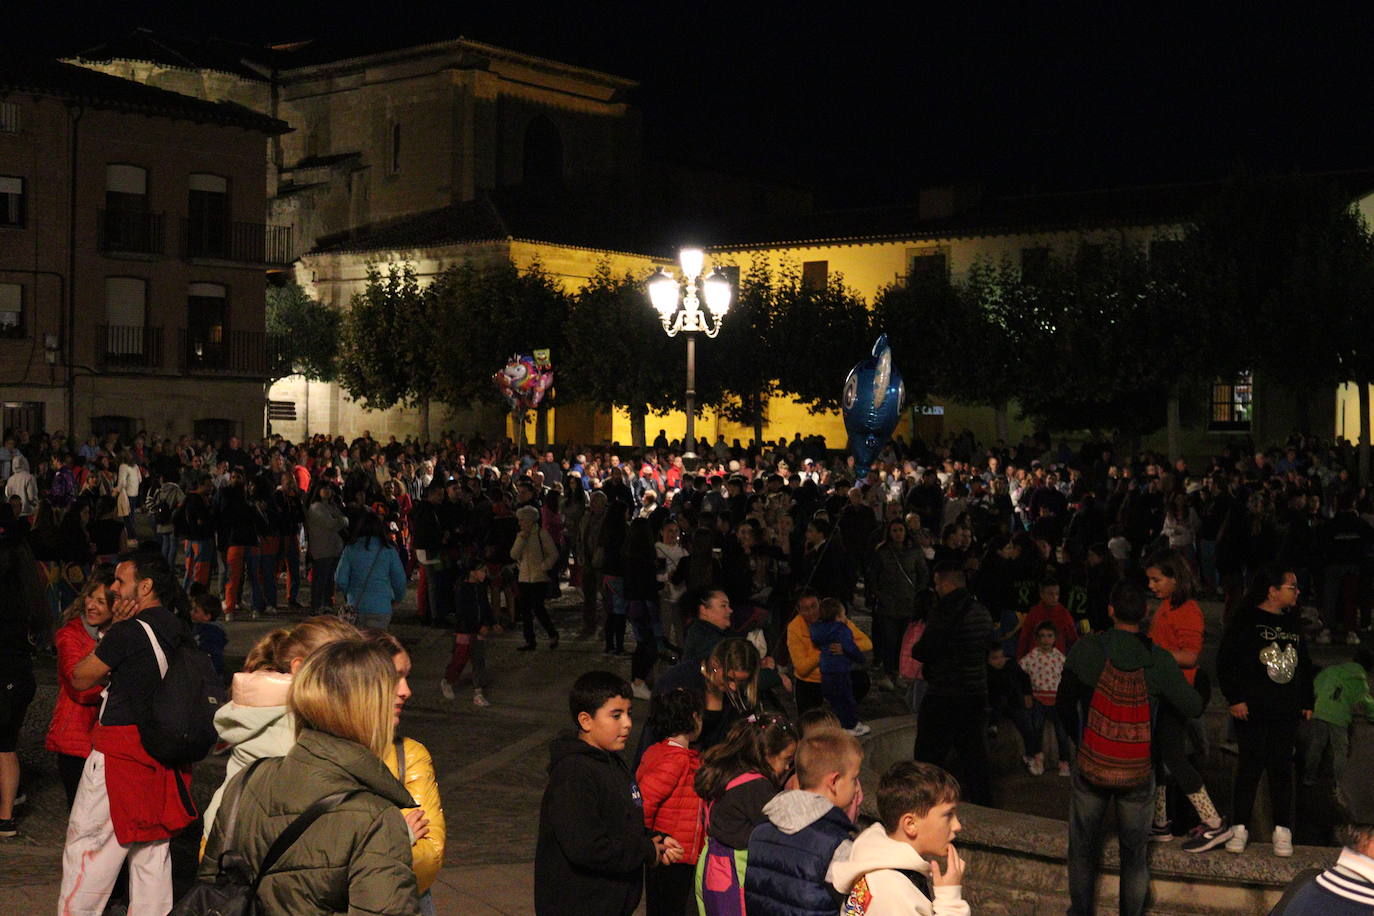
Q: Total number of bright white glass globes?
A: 3